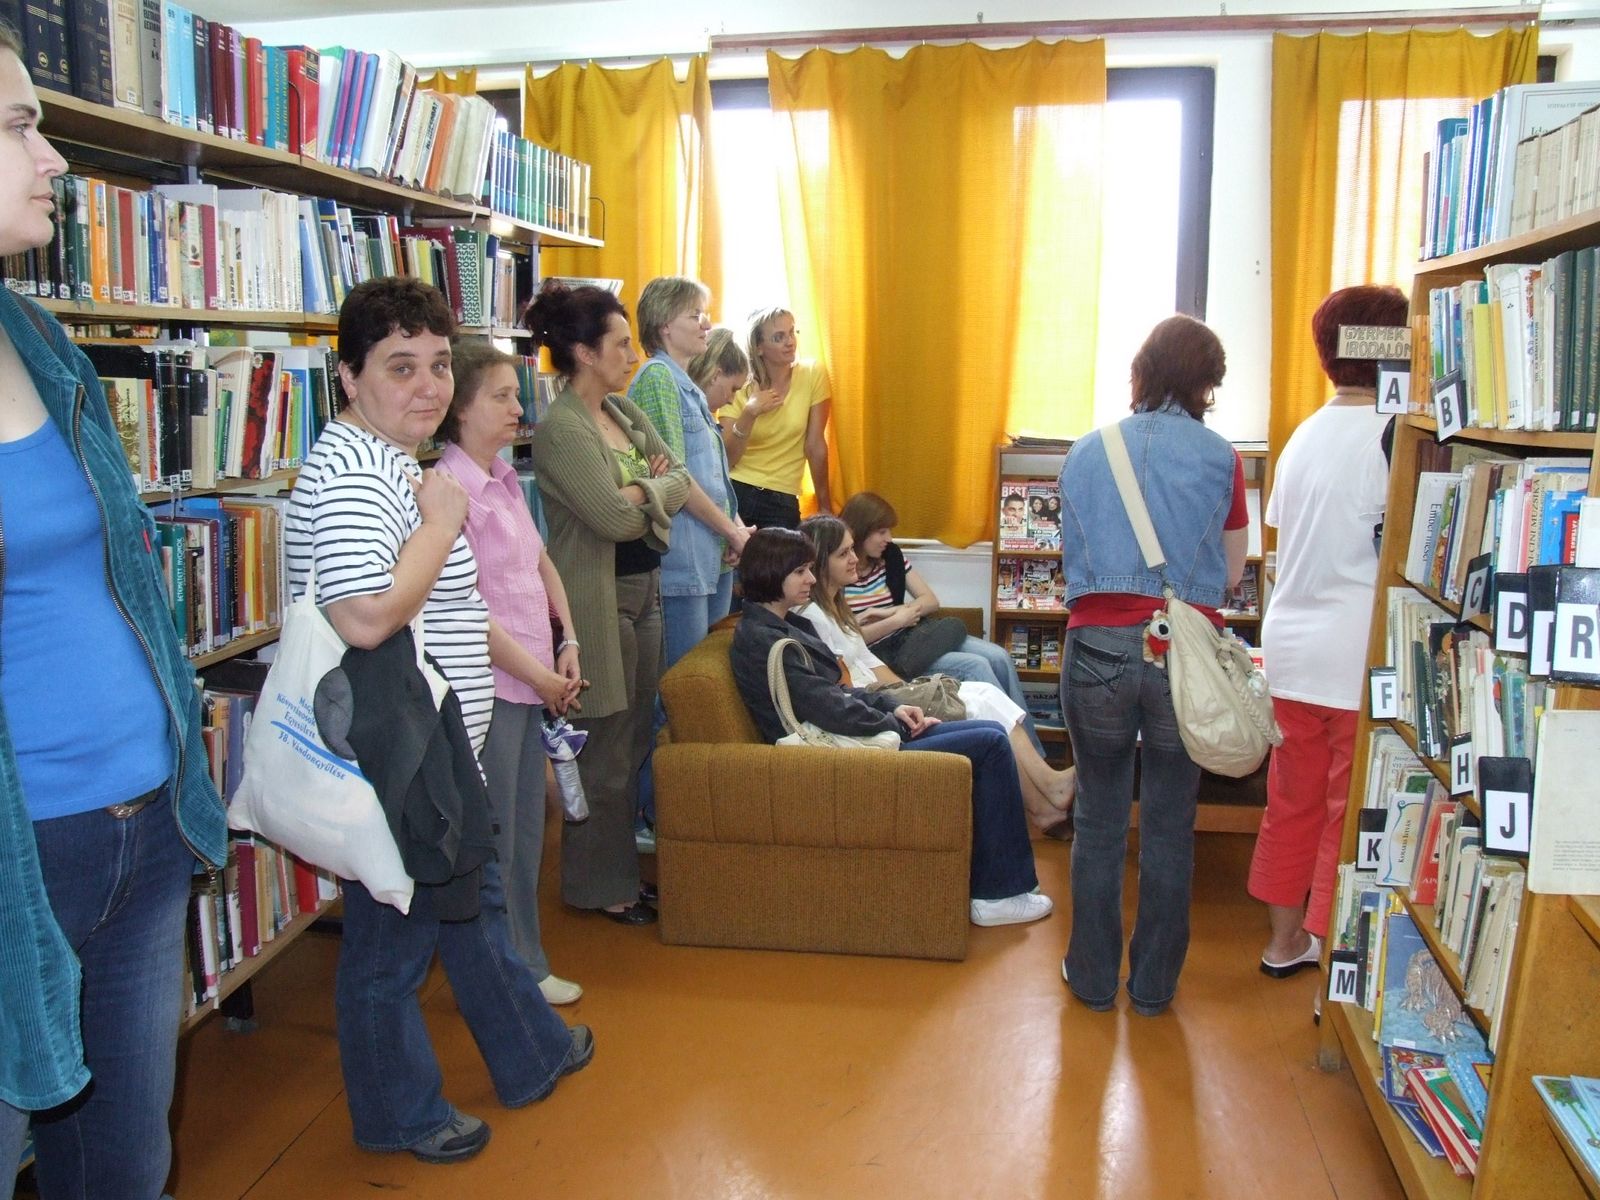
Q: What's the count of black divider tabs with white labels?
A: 11